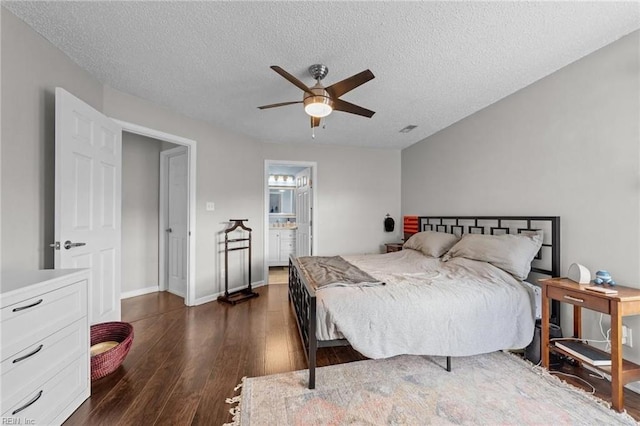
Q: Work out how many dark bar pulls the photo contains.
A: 3